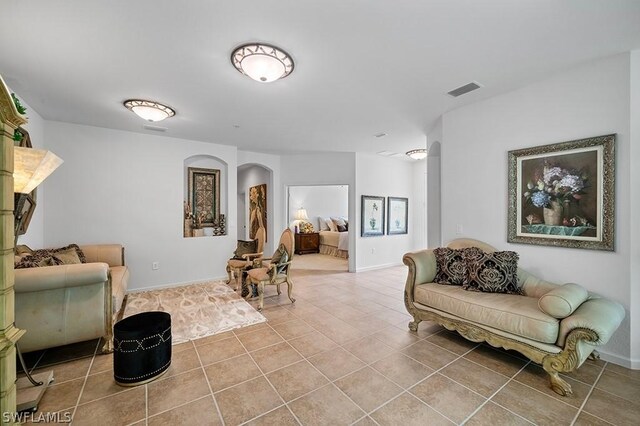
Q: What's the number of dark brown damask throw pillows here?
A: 2